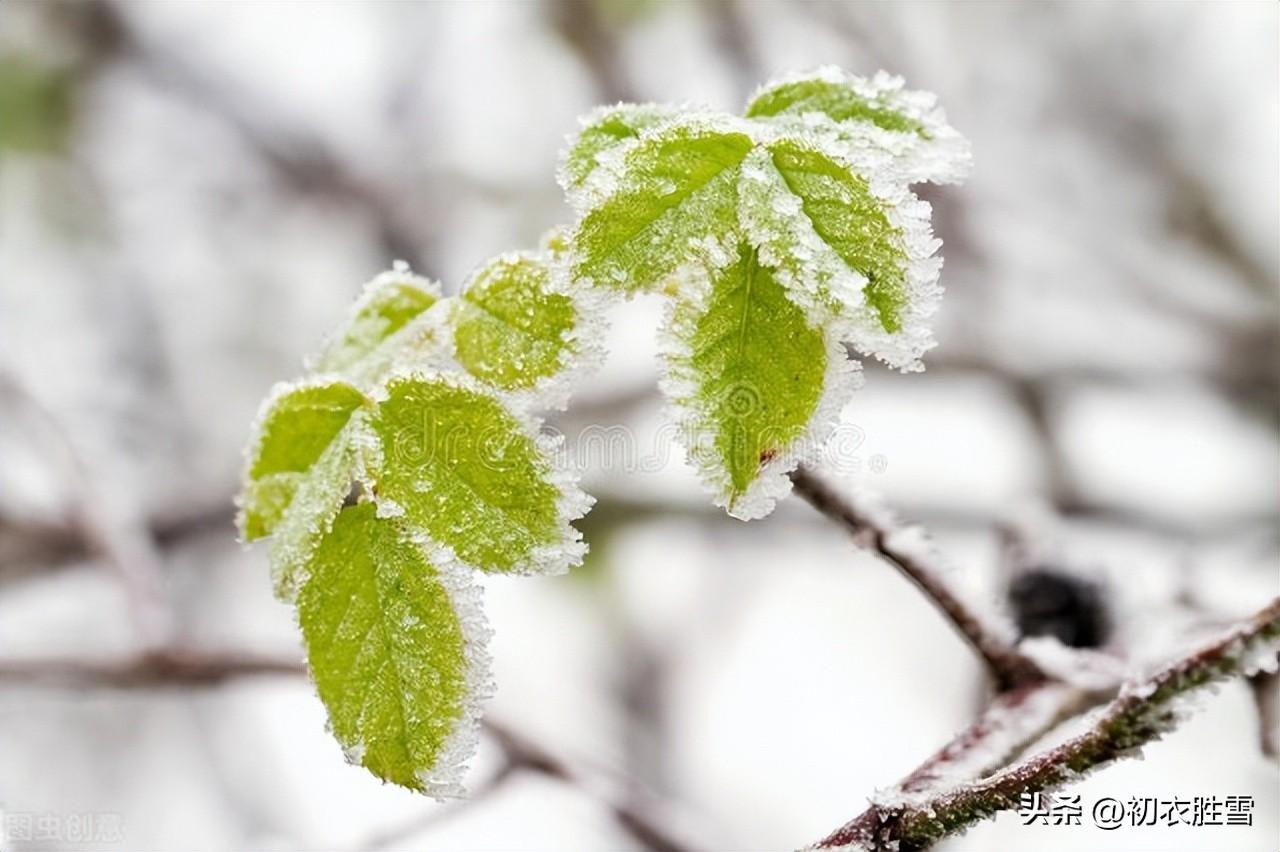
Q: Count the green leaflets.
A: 10